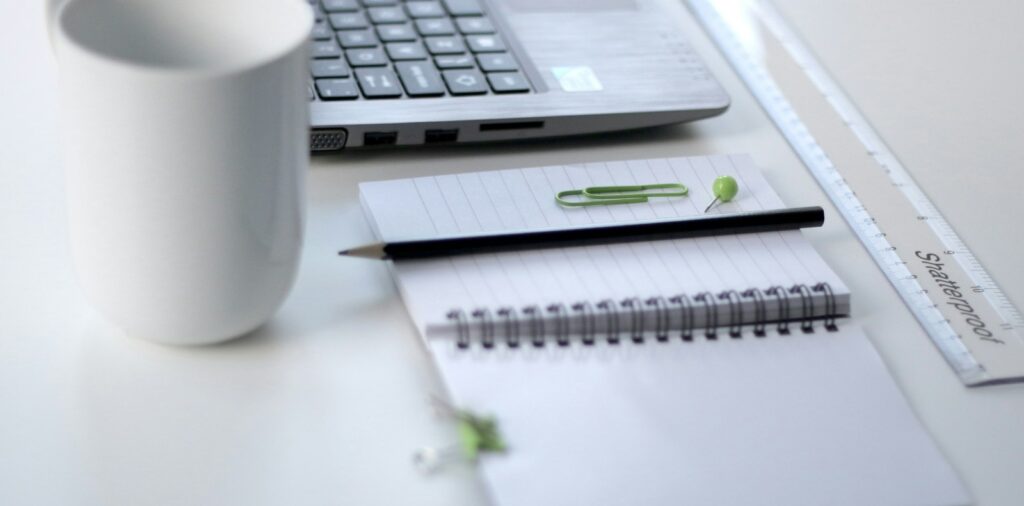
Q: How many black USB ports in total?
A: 2